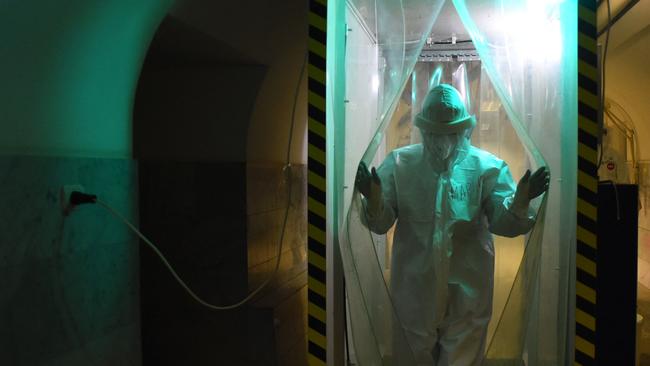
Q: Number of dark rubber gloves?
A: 2